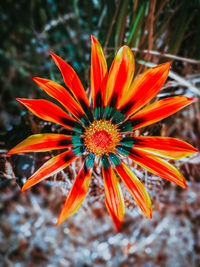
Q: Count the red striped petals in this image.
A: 14